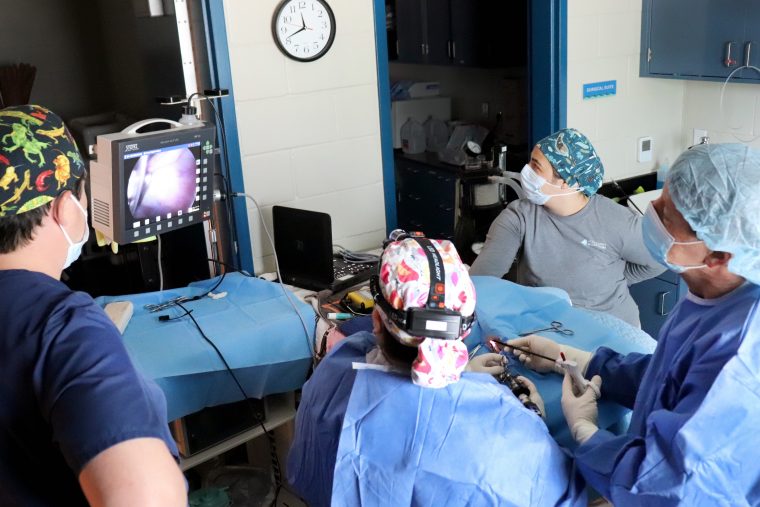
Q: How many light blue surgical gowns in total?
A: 2